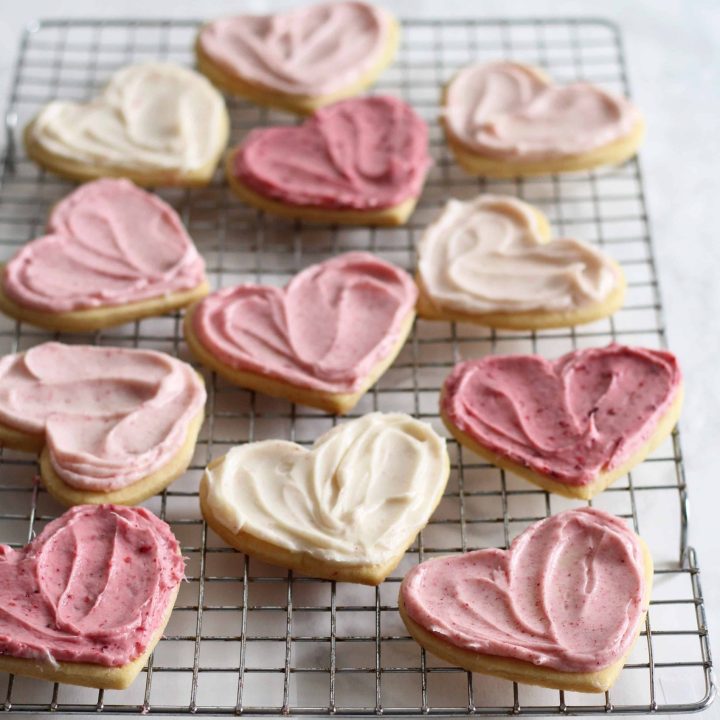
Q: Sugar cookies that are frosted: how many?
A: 12